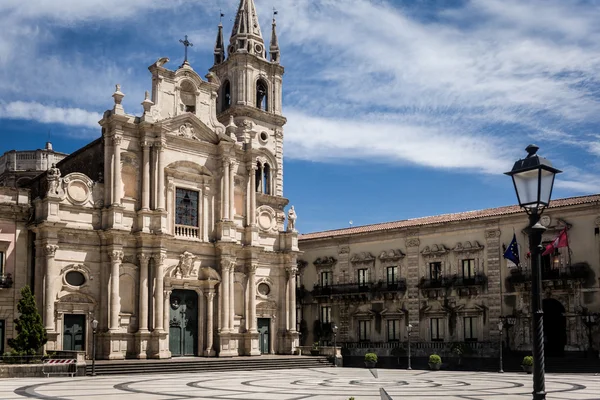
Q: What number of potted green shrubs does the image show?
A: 3